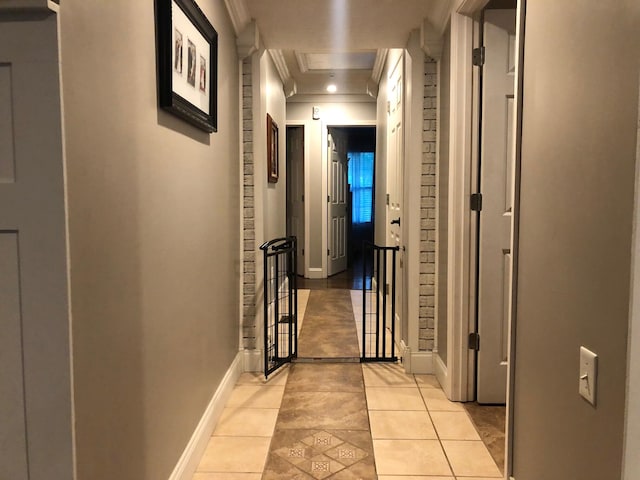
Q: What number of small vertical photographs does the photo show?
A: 3